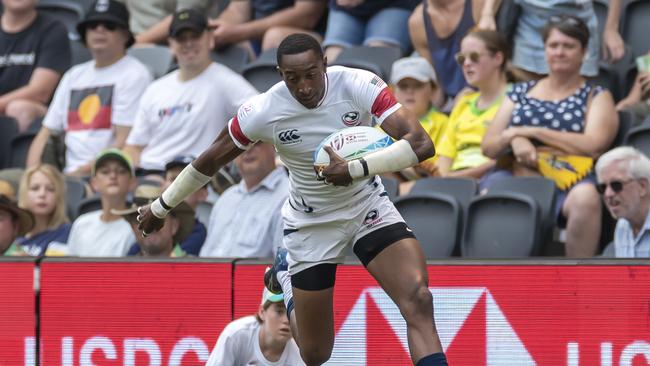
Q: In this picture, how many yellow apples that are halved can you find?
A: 0